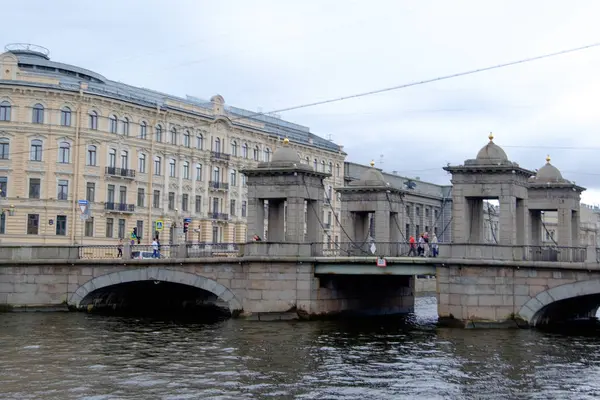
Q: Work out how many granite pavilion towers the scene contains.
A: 4